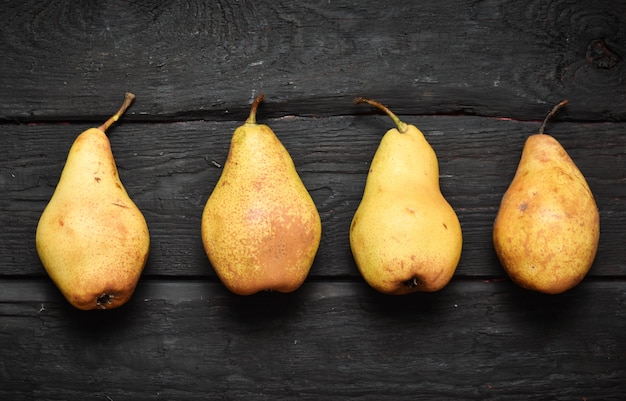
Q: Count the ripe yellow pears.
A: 4